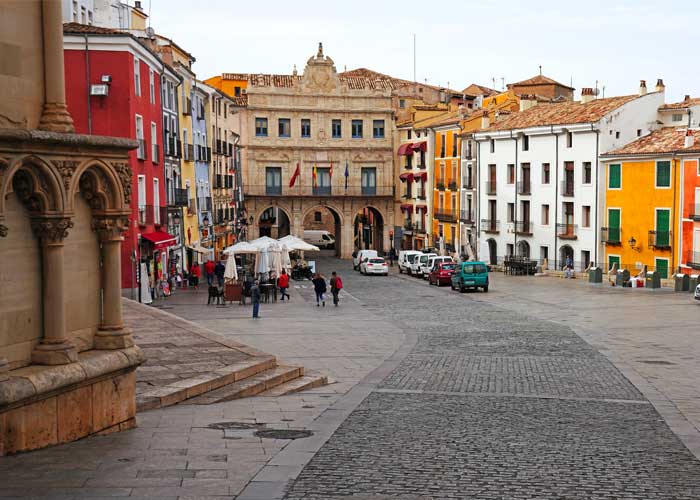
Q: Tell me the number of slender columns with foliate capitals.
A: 2